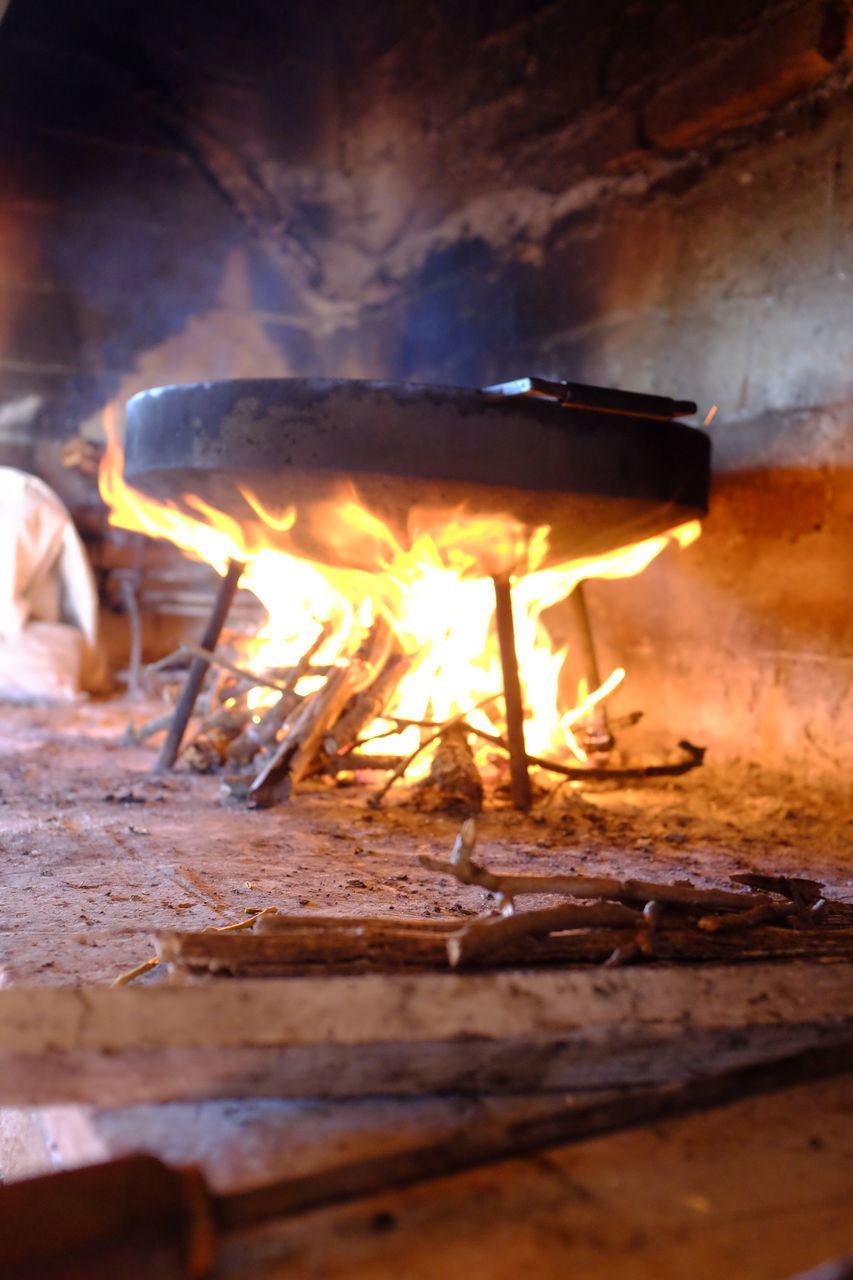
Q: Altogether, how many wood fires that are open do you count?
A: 1